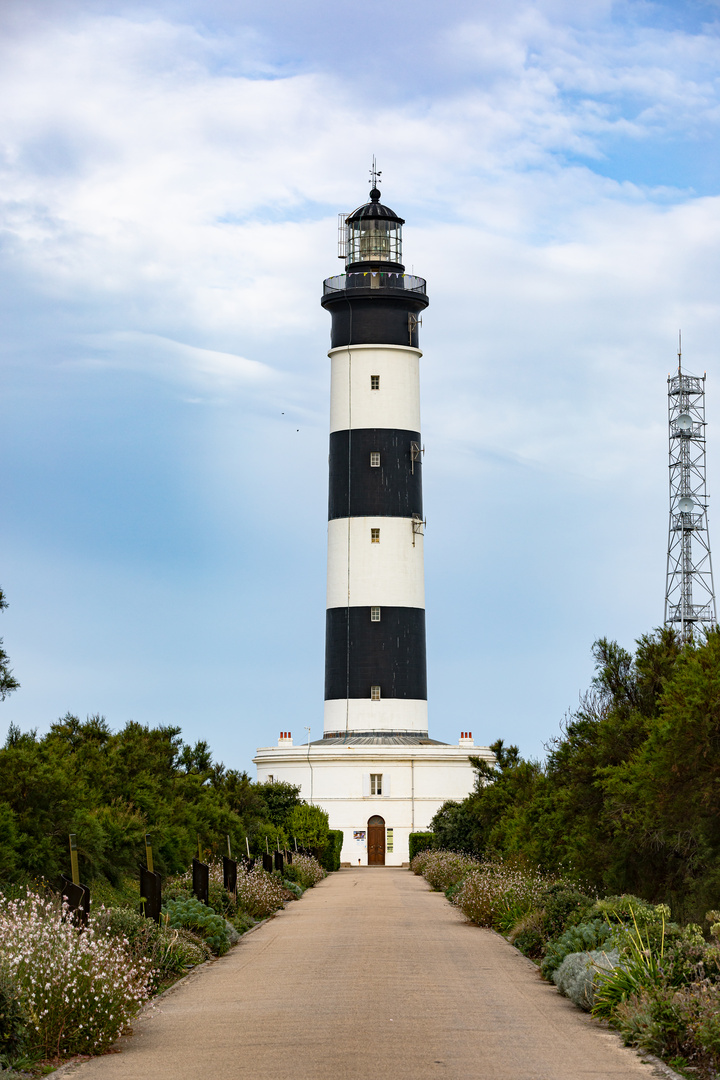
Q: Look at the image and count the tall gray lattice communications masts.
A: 1